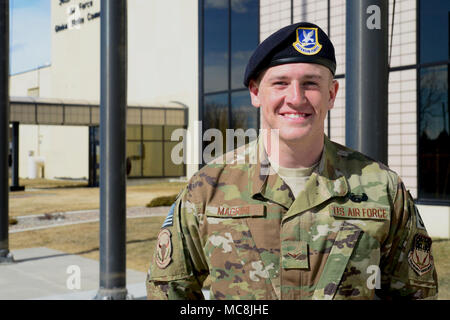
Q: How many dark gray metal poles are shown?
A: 3